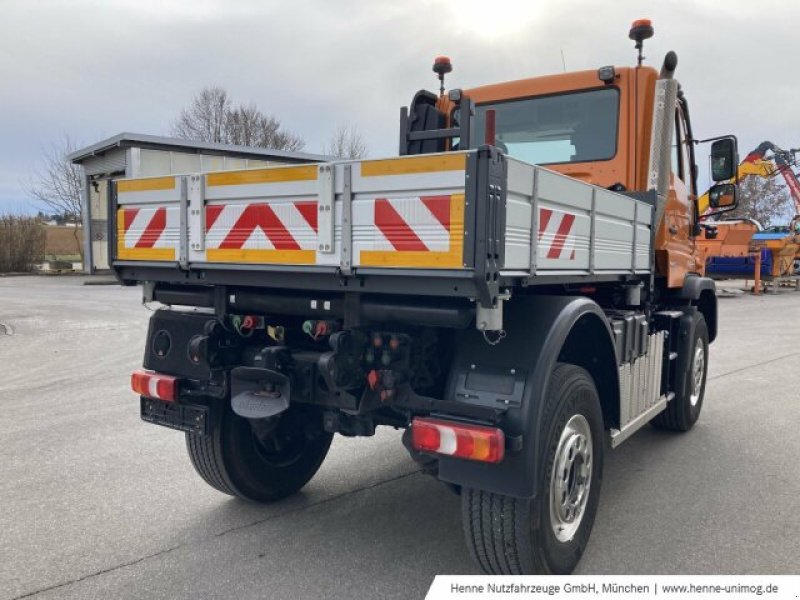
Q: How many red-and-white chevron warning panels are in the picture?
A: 4